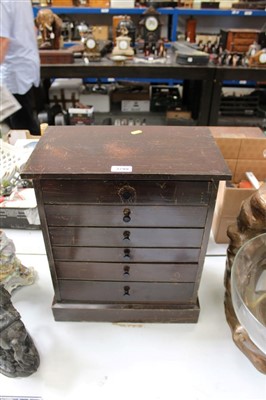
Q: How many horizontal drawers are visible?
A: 6